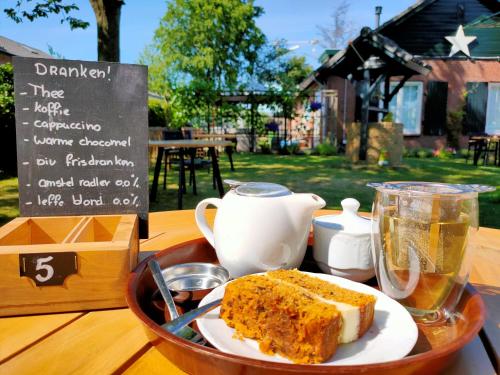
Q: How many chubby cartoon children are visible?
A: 0